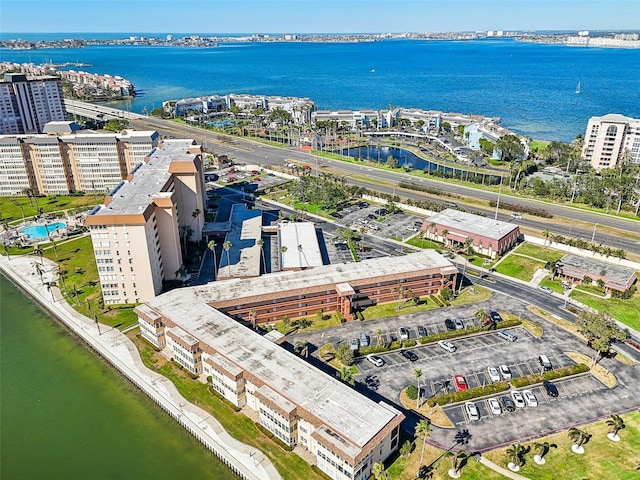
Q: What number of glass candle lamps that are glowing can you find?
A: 0